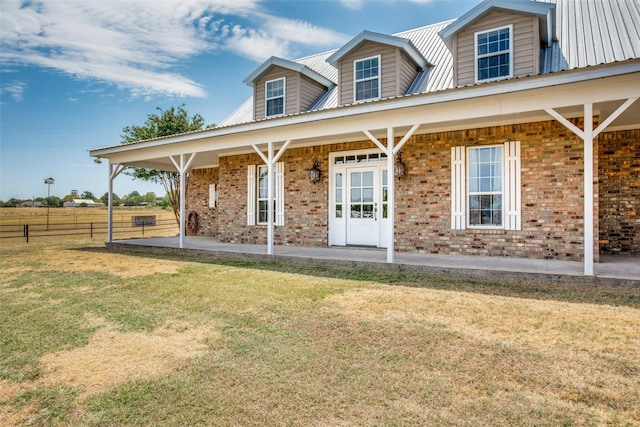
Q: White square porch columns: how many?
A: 5